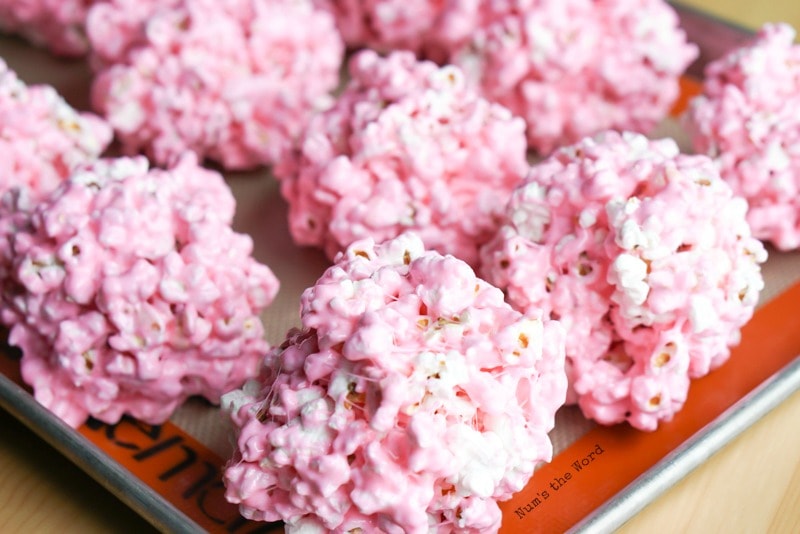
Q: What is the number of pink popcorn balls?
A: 10